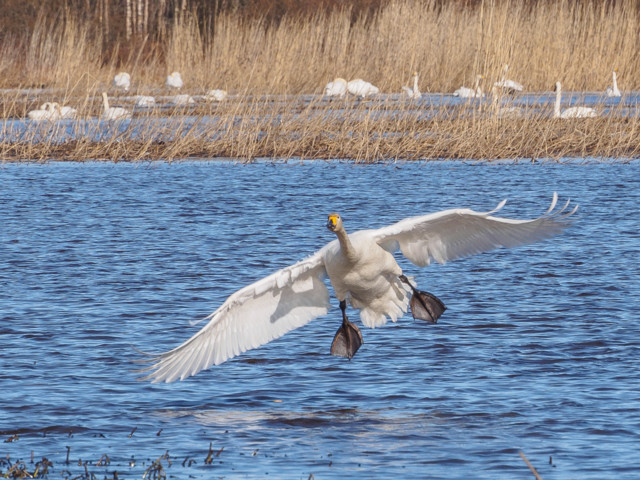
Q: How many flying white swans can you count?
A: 1